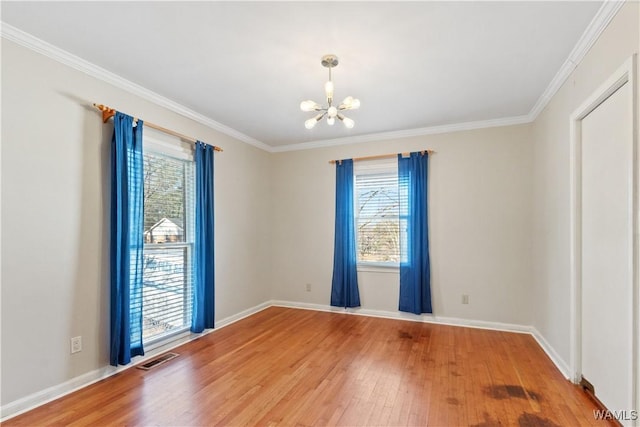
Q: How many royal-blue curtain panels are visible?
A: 4